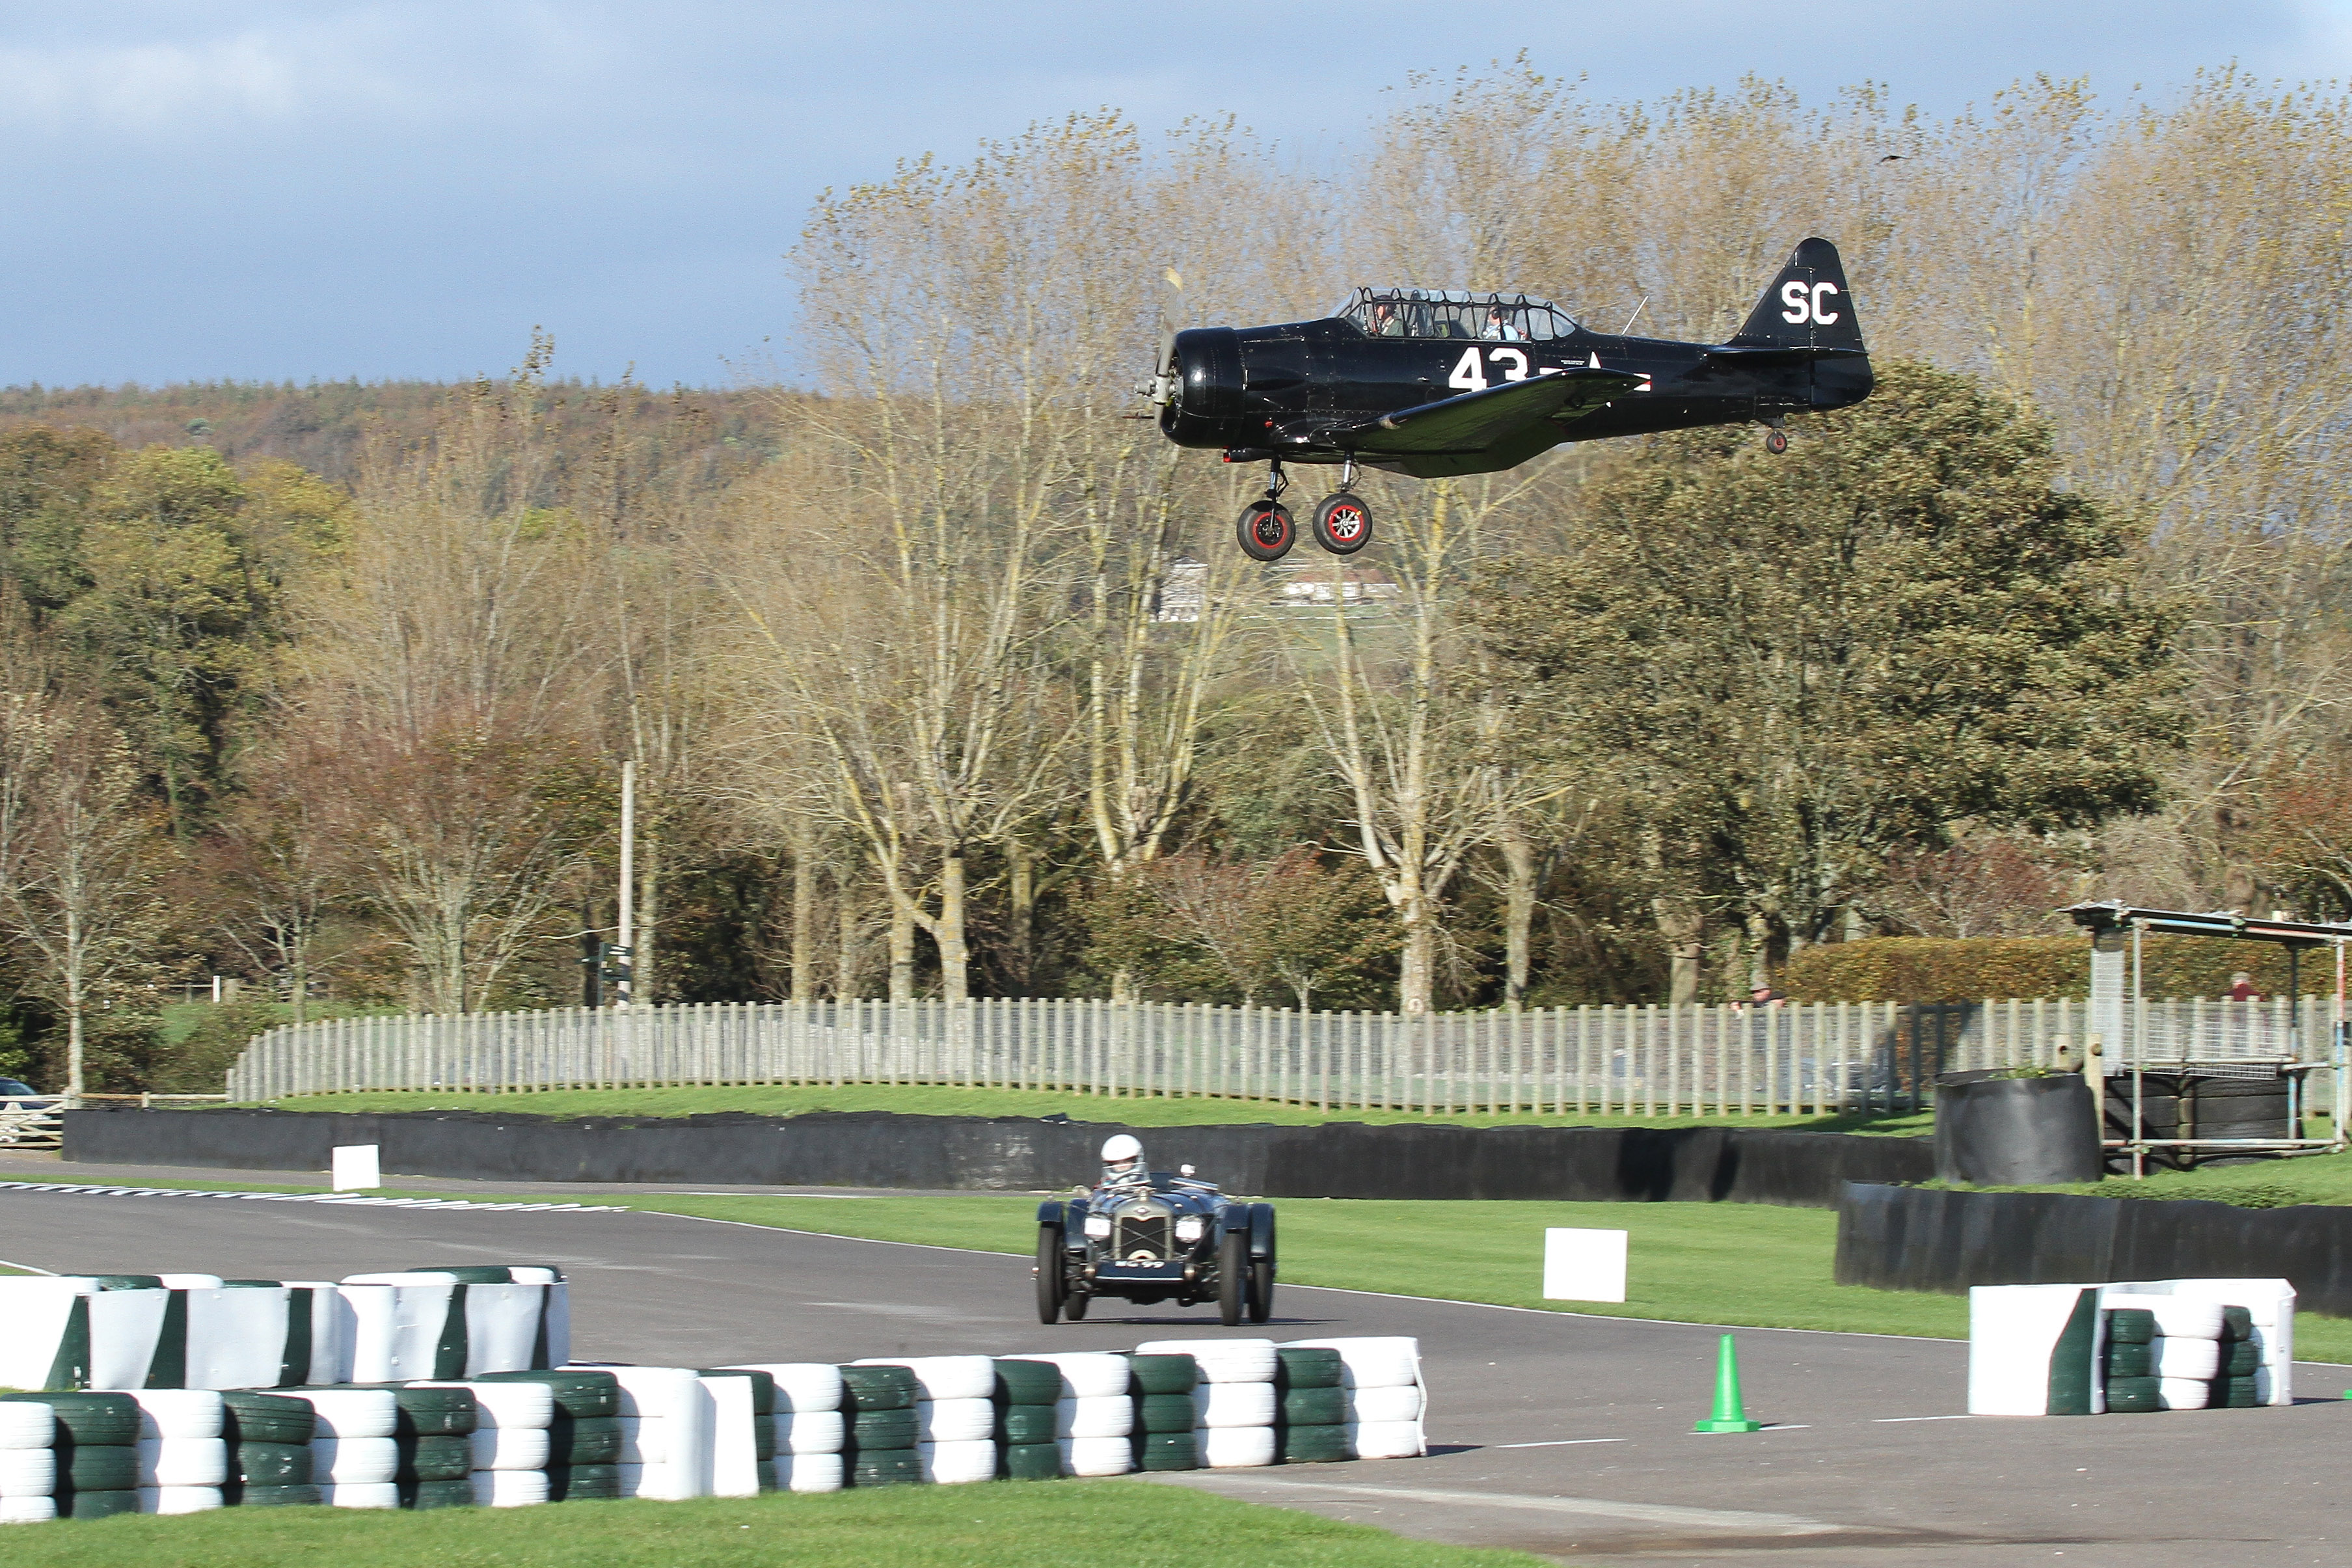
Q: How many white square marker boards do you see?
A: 2